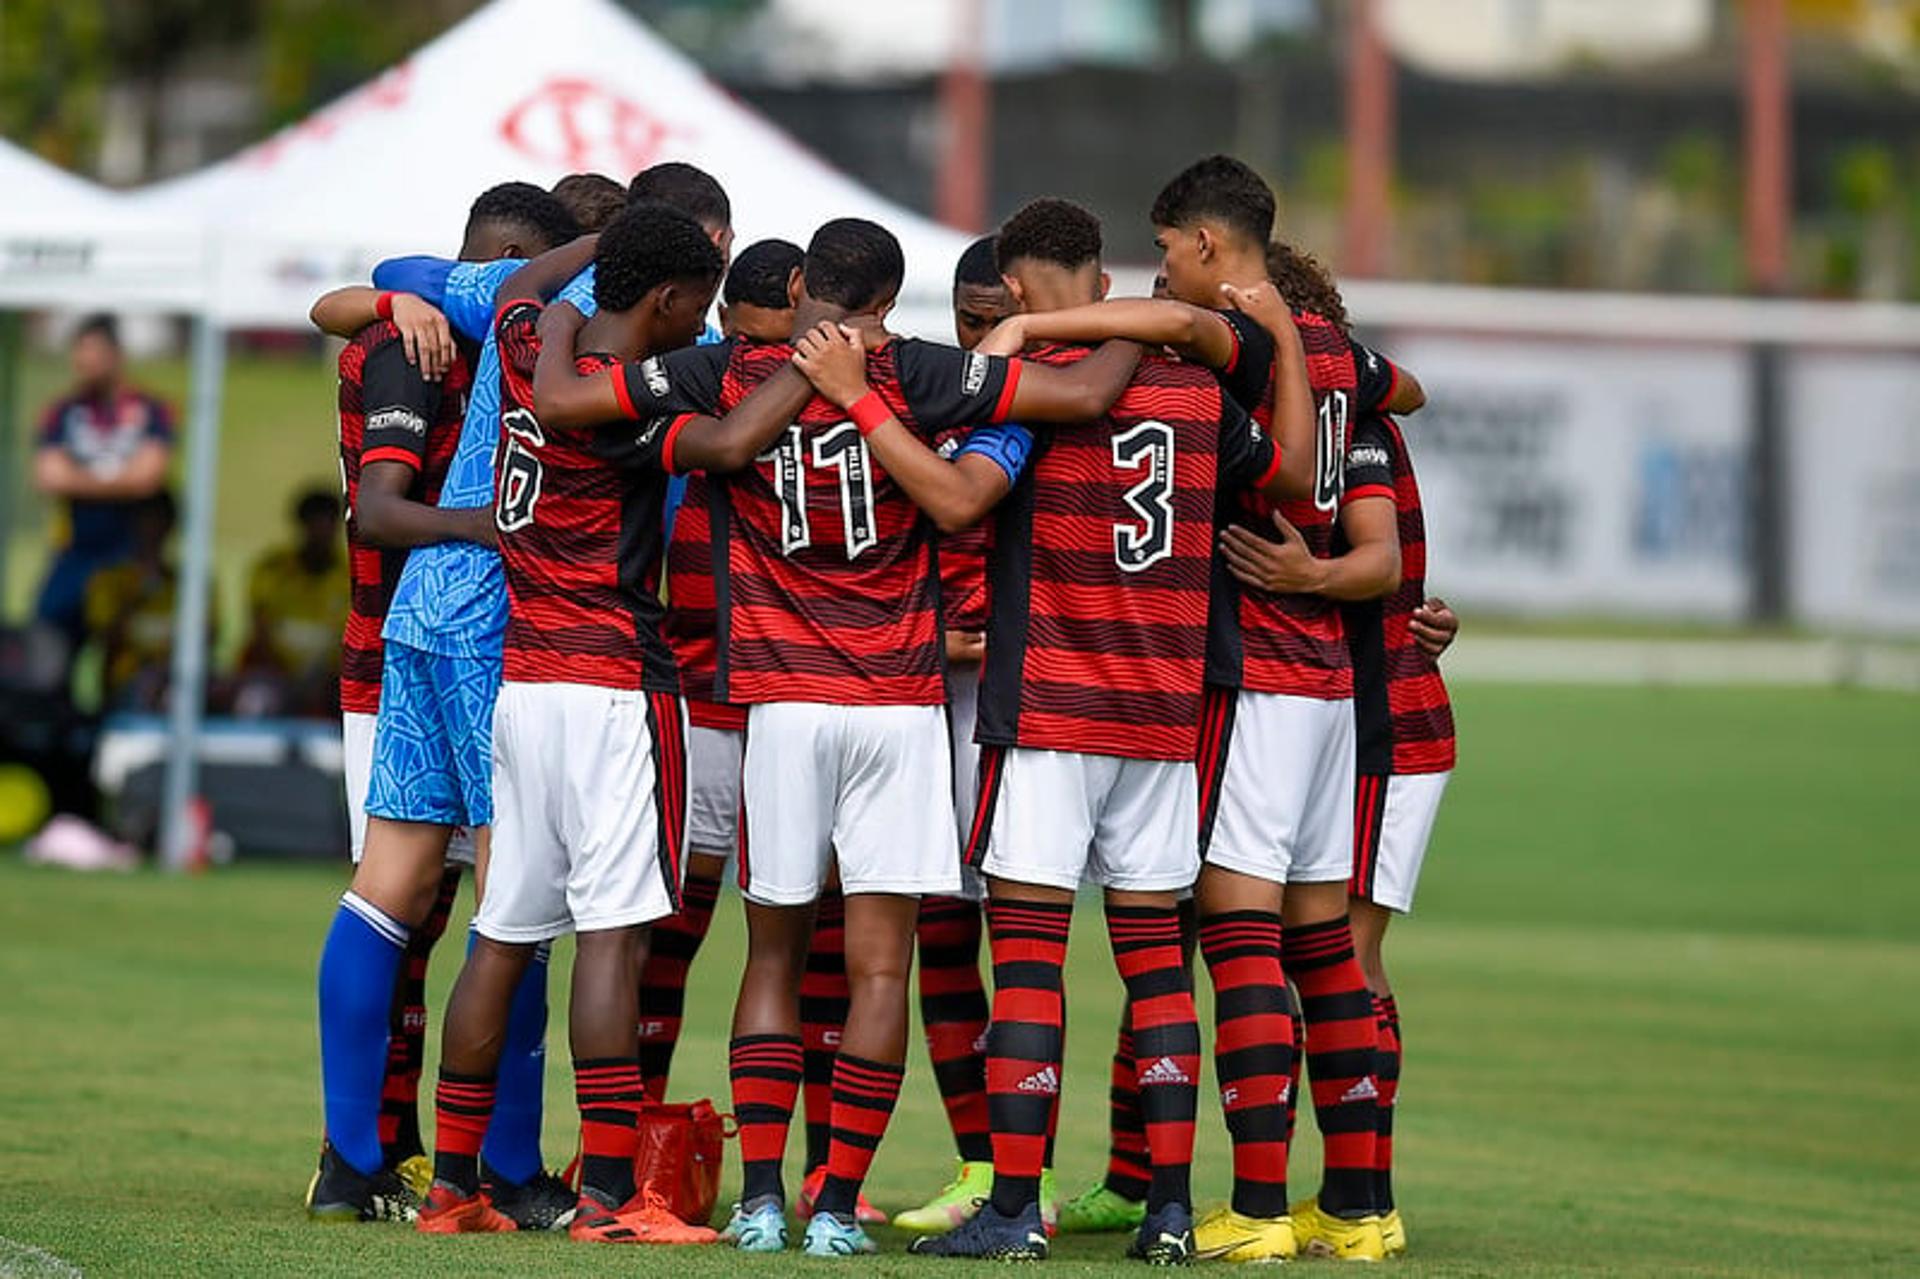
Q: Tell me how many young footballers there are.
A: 11